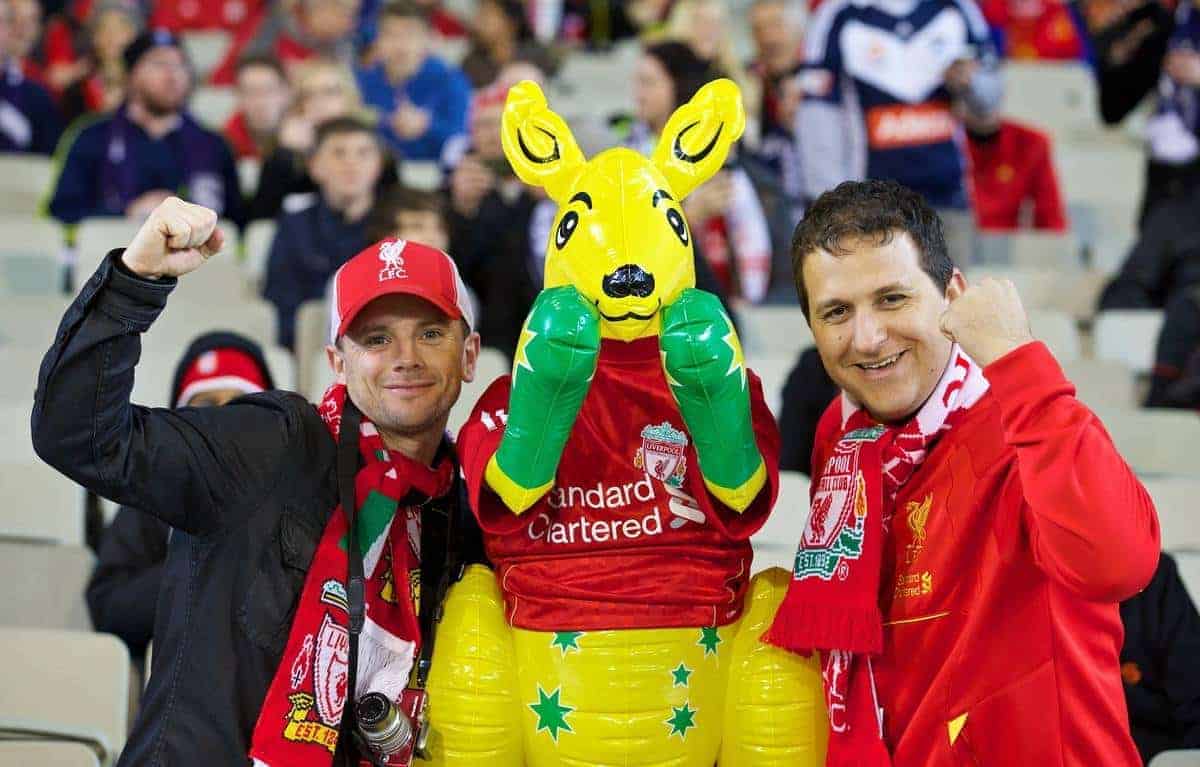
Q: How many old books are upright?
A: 0